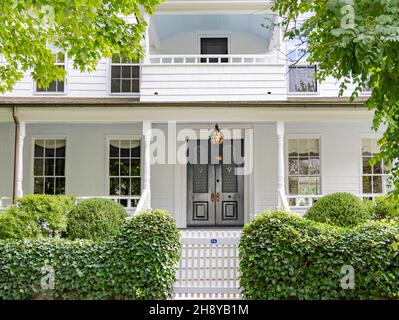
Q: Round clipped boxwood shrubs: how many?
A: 2